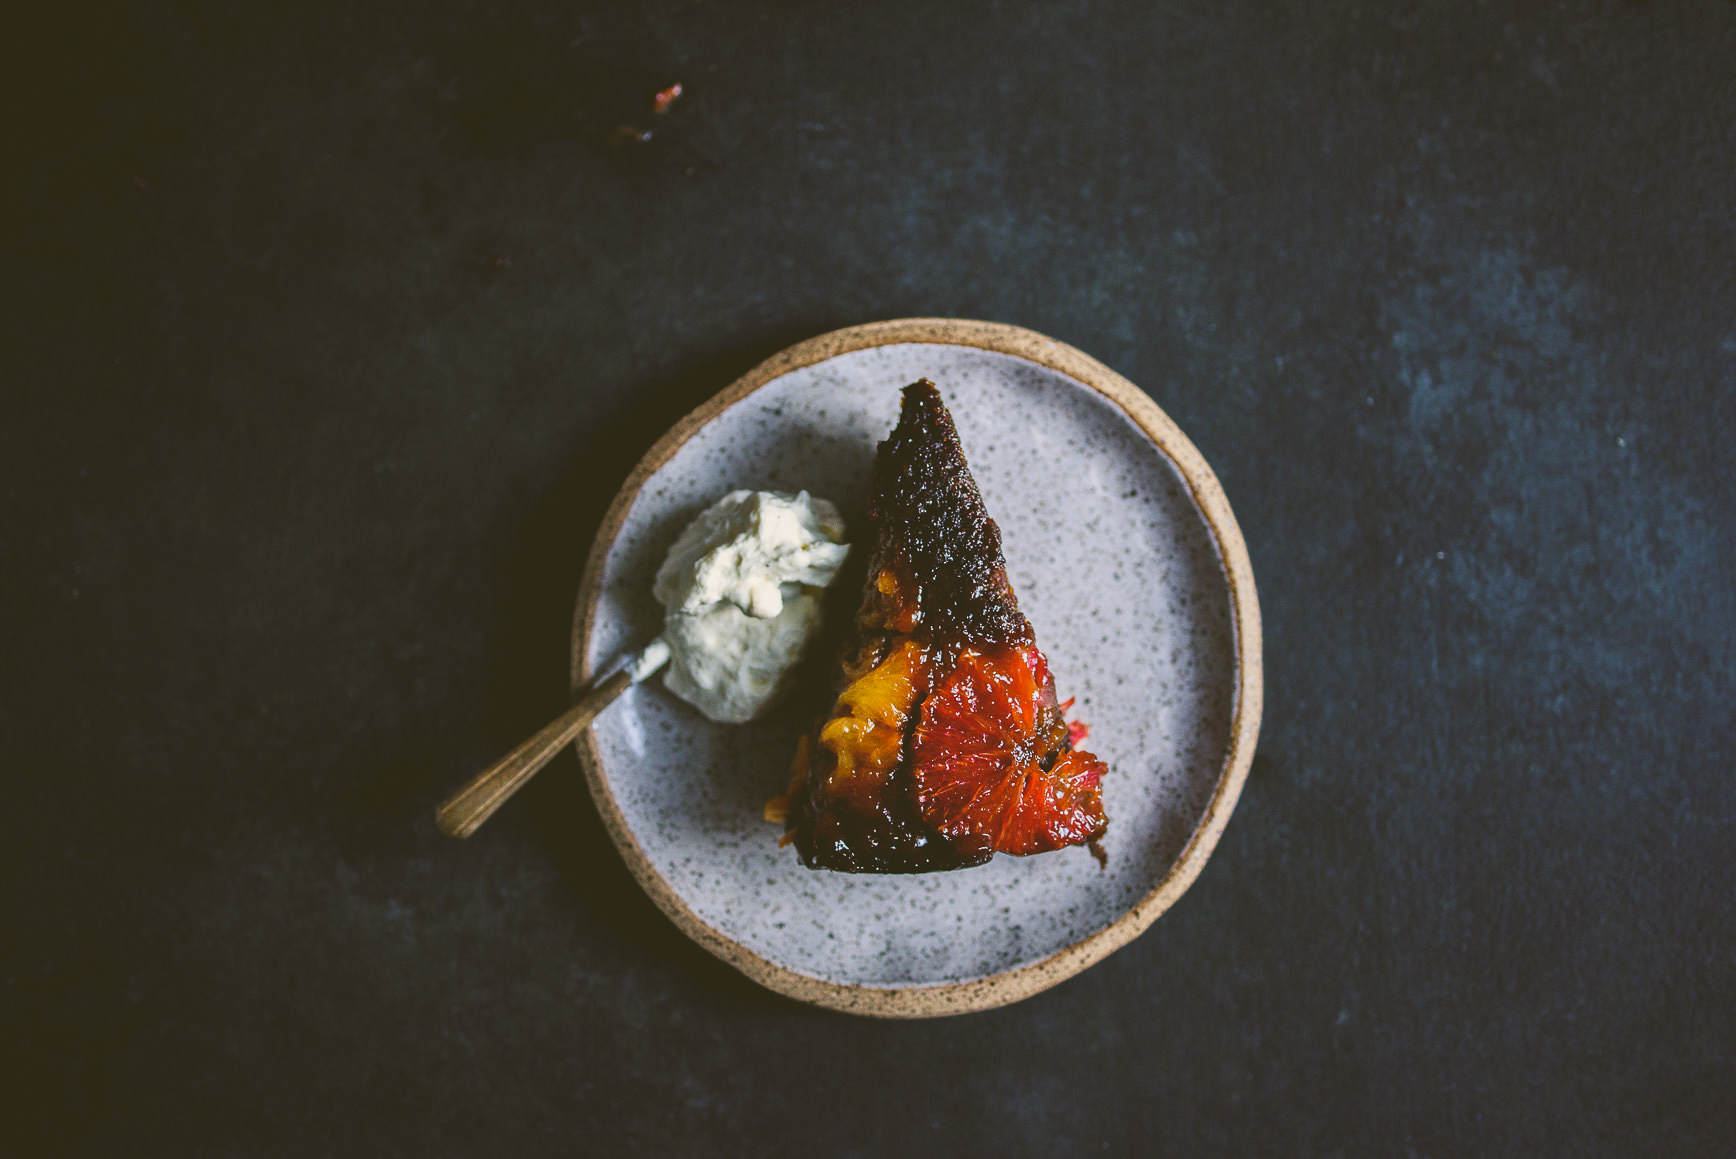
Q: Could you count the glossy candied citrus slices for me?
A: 2